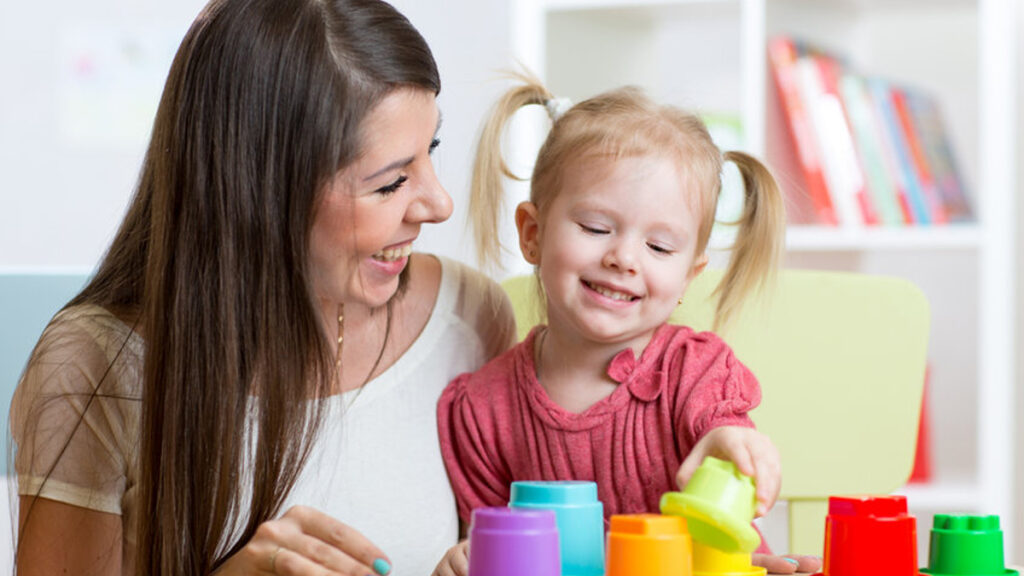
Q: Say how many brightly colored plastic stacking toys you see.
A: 7